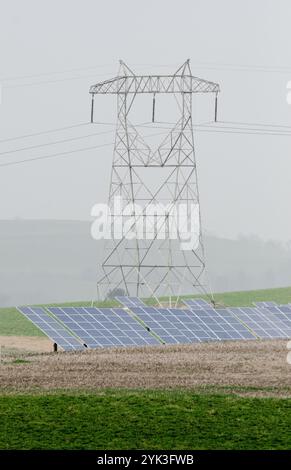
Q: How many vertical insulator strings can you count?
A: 3